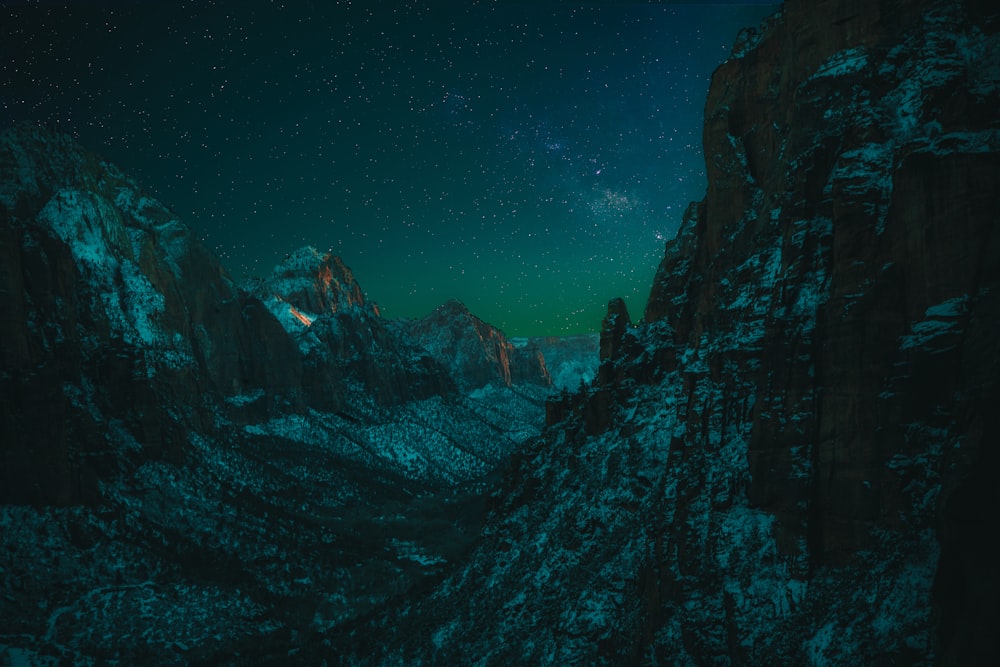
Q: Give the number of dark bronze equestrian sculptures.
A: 0